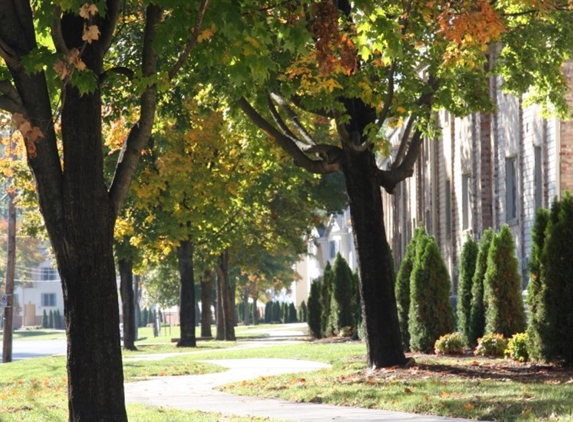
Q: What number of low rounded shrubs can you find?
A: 3